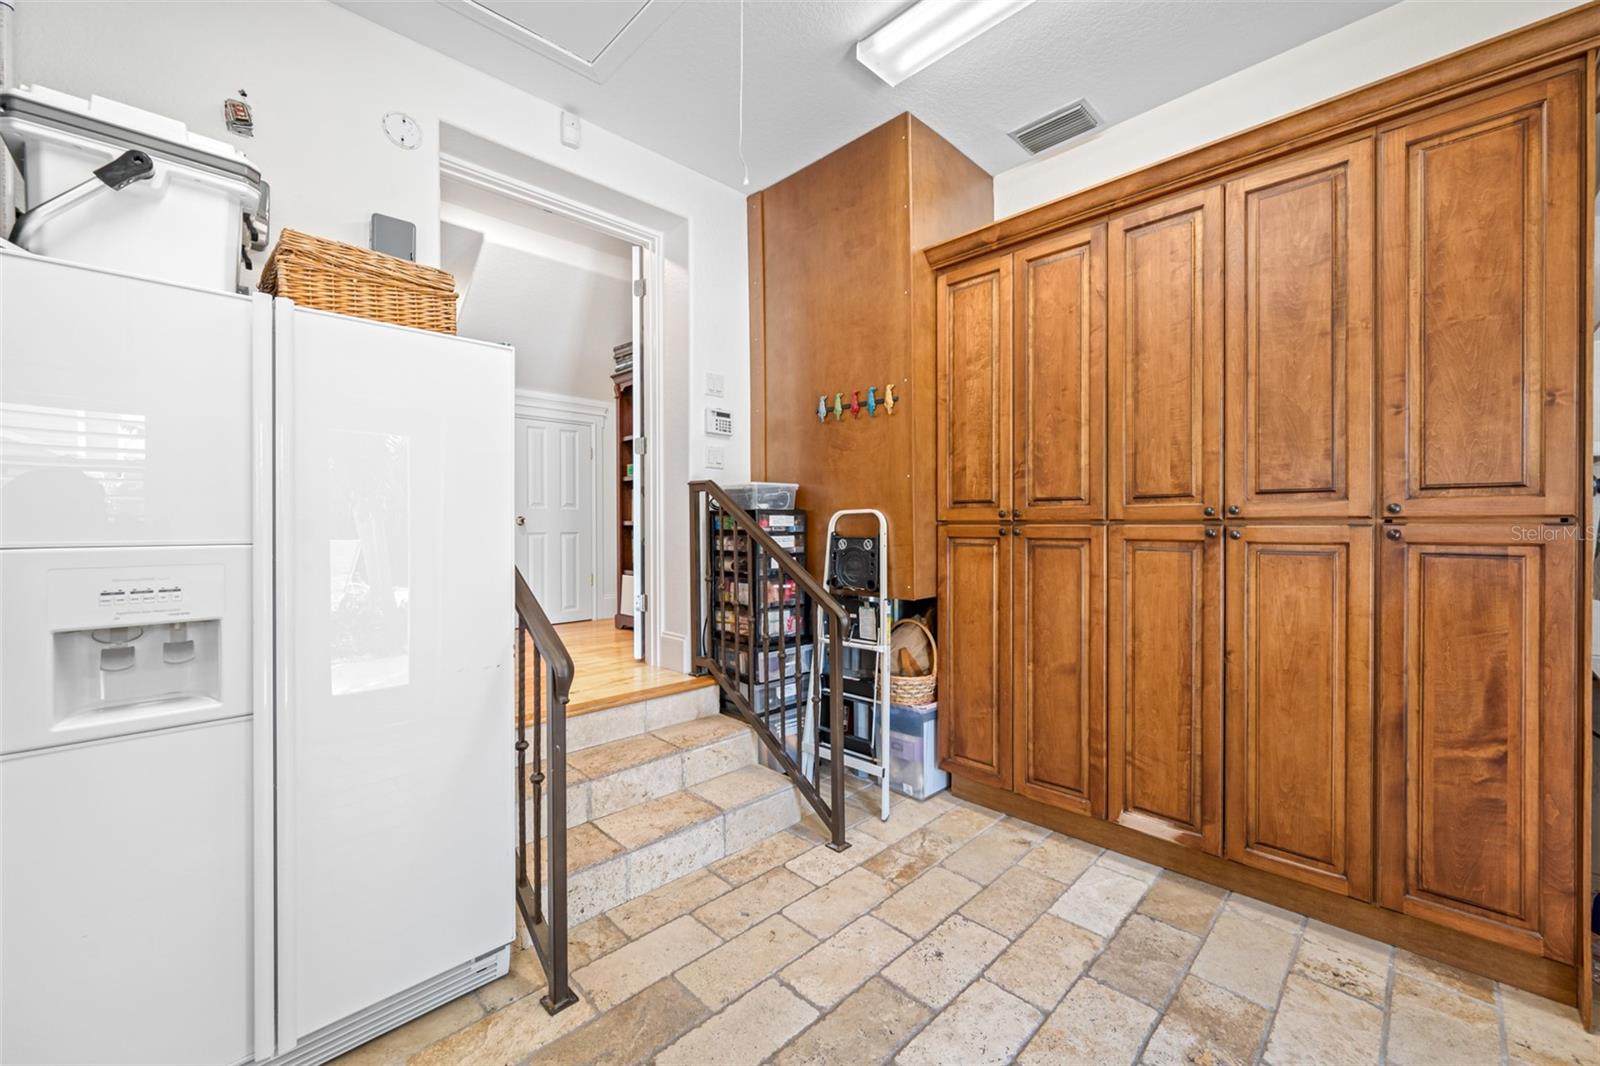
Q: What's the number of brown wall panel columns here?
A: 5